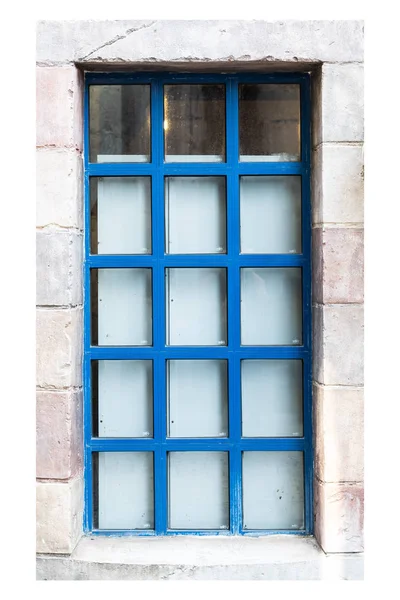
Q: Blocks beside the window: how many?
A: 12